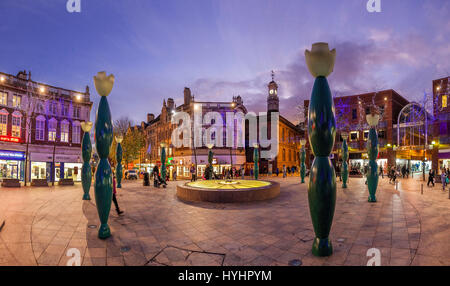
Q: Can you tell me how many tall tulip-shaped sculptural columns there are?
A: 10